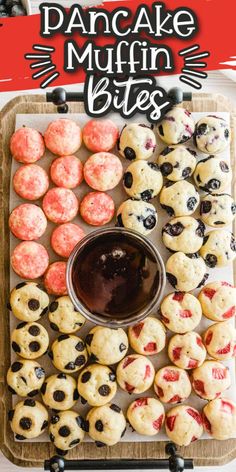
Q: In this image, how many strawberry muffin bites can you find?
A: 11